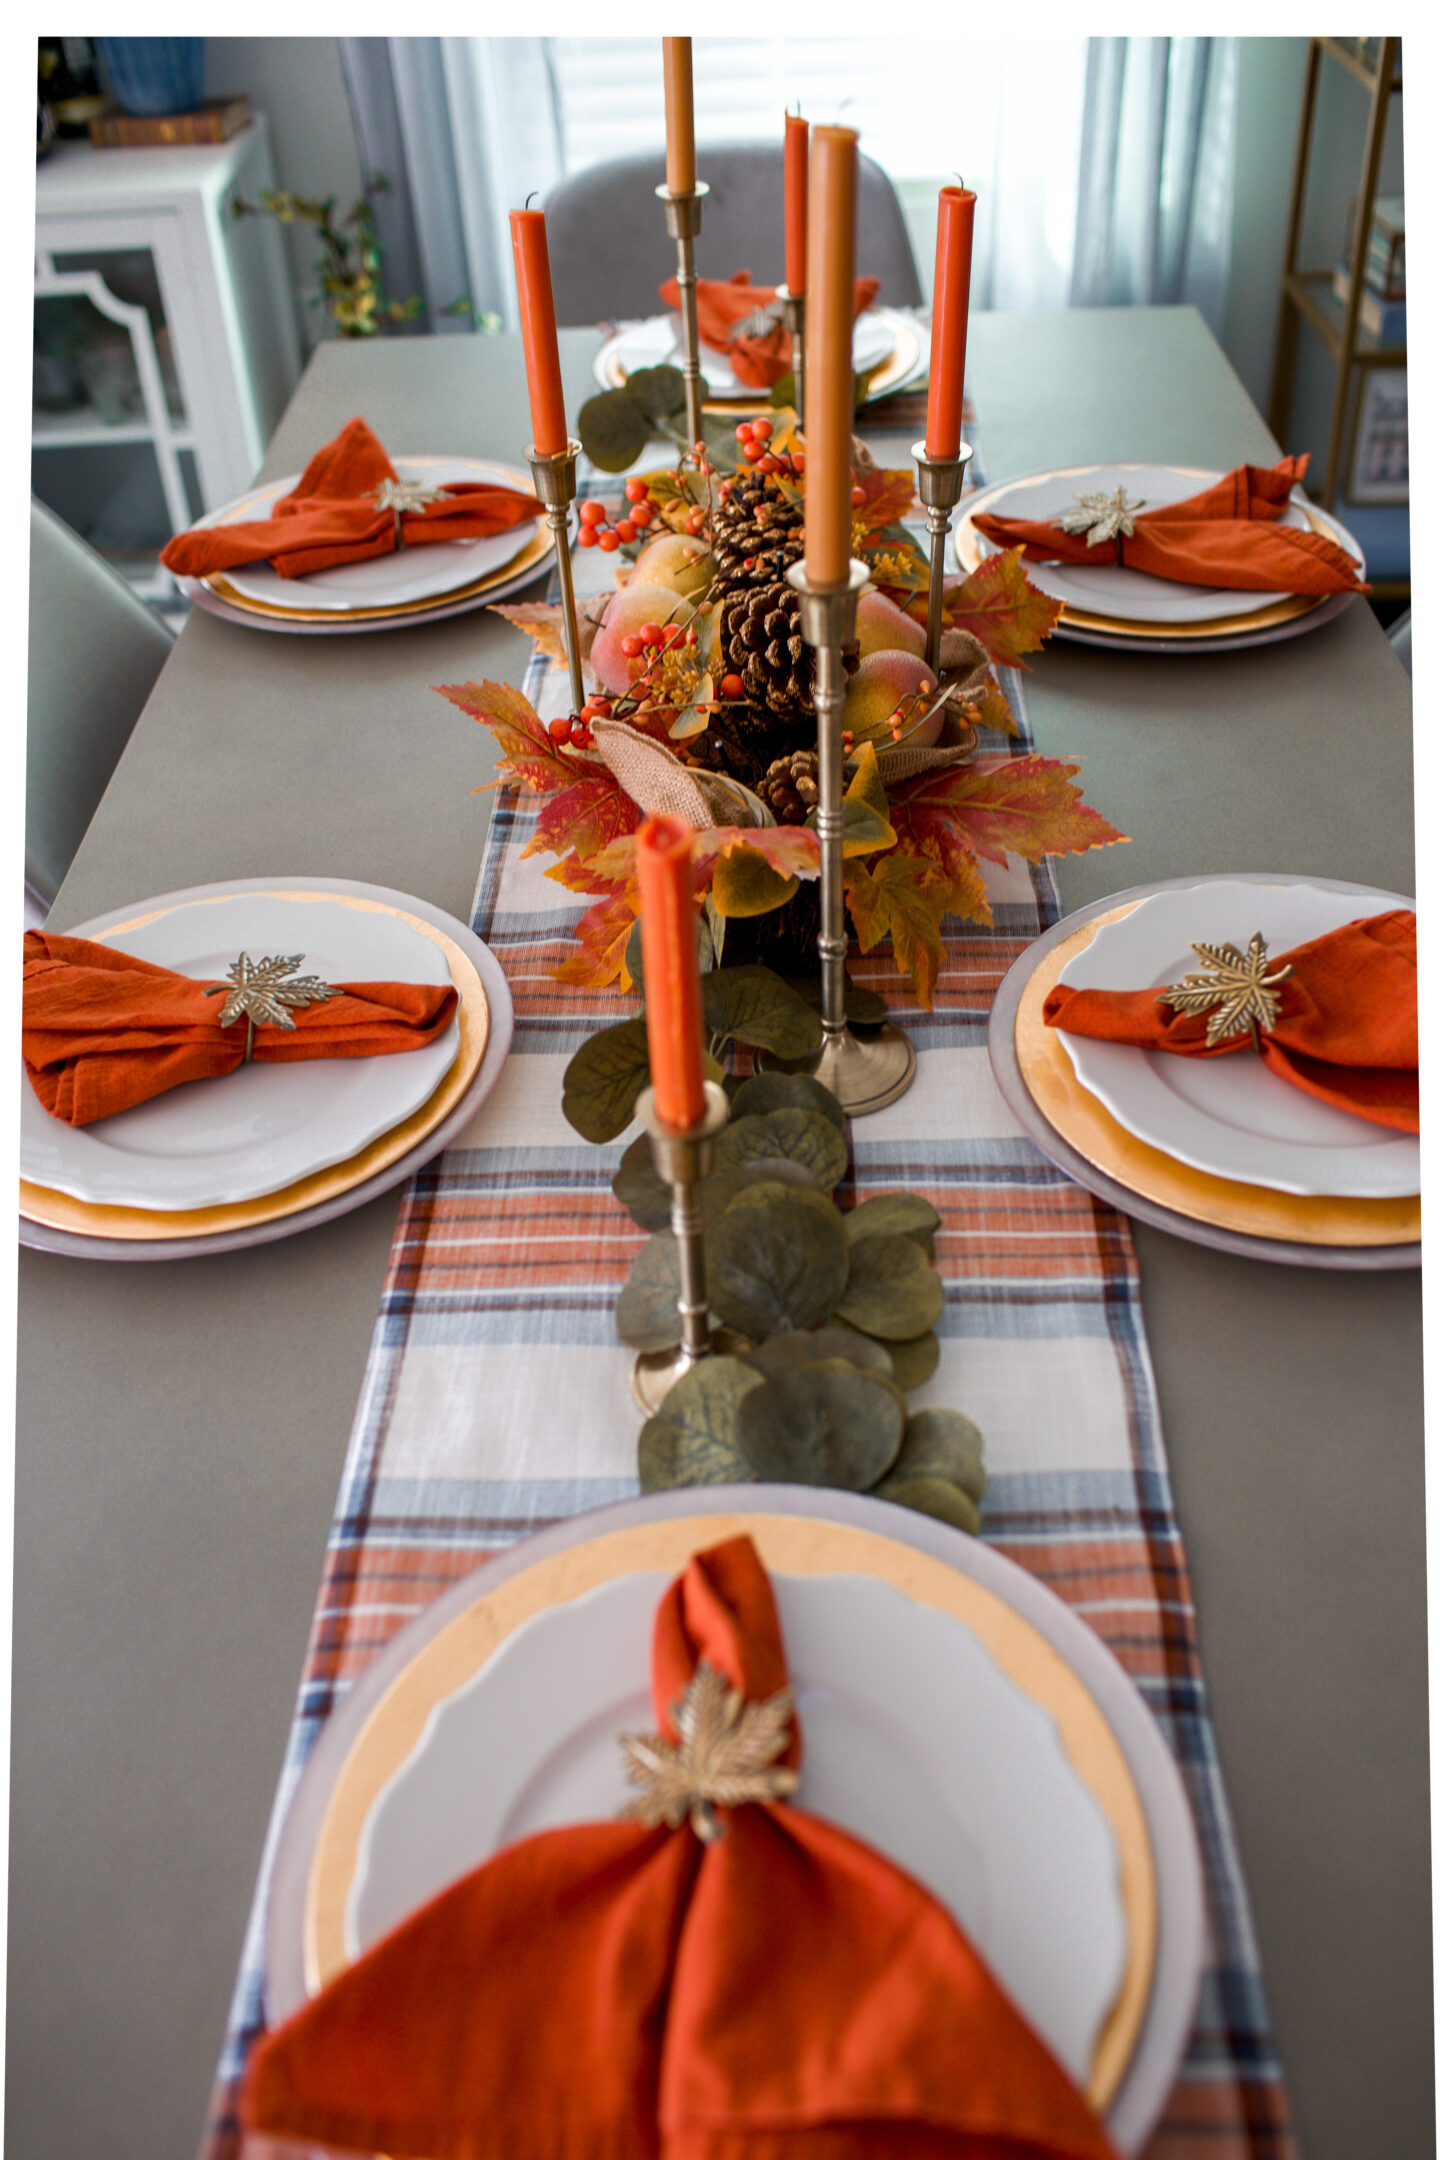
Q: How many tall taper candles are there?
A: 6